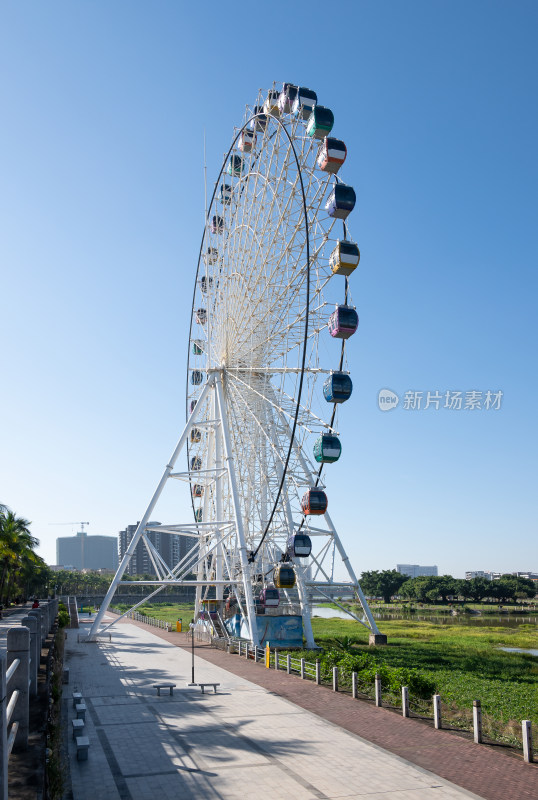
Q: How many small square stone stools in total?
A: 4